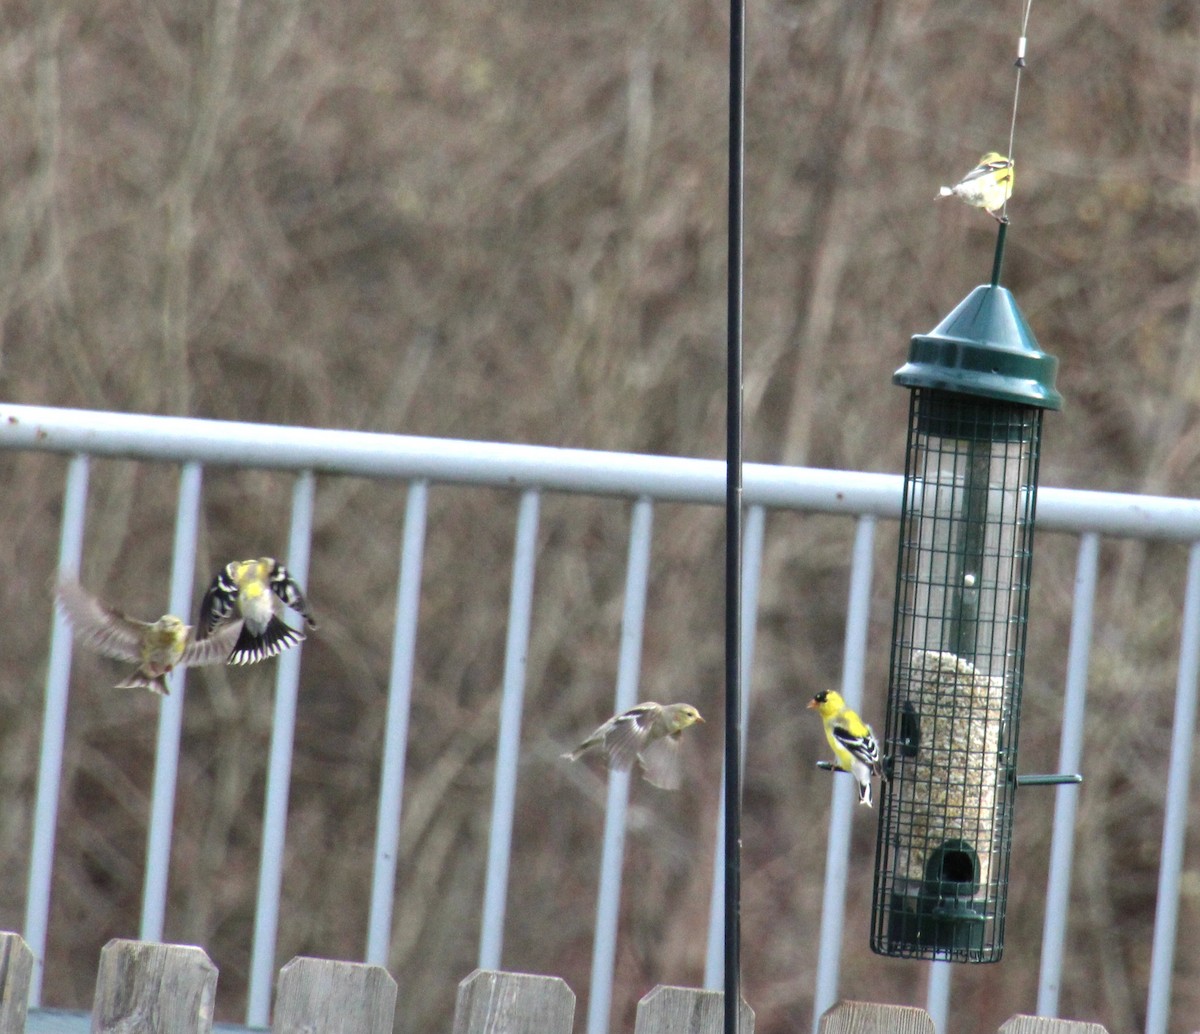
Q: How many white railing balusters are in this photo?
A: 11